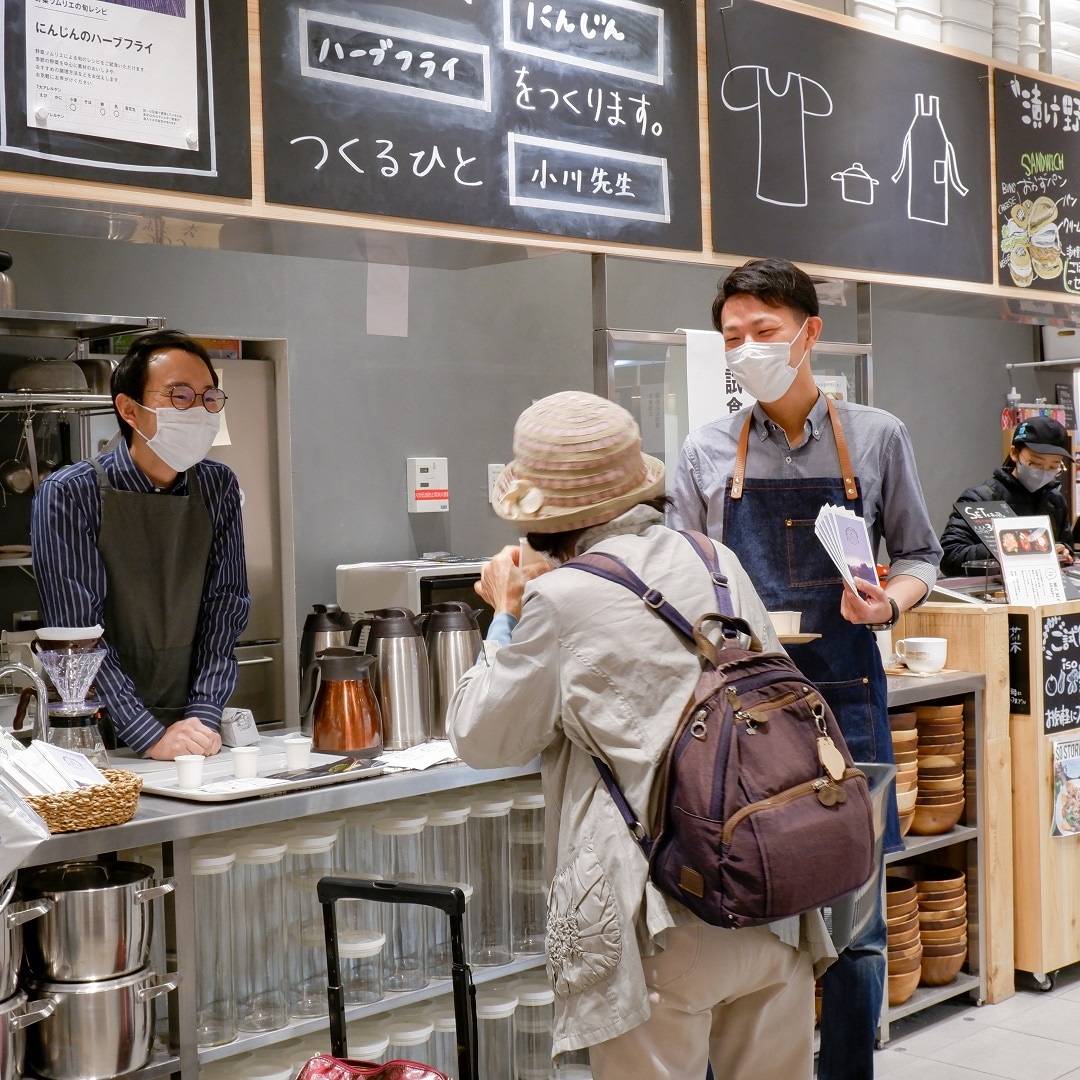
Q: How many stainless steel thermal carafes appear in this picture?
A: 3